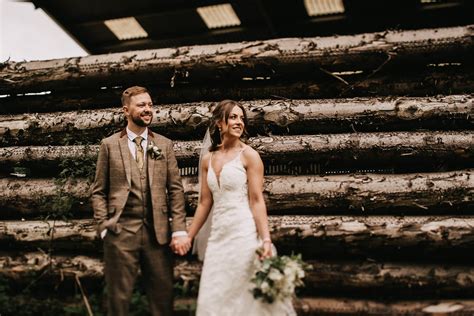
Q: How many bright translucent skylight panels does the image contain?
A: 3